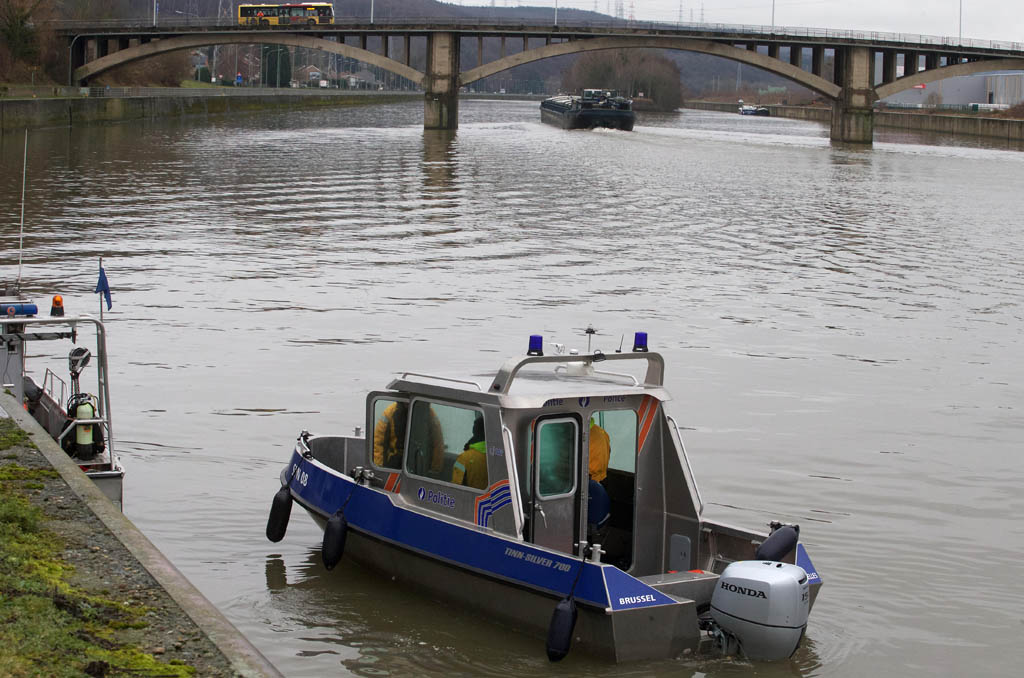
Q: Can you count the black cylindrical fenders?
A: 4